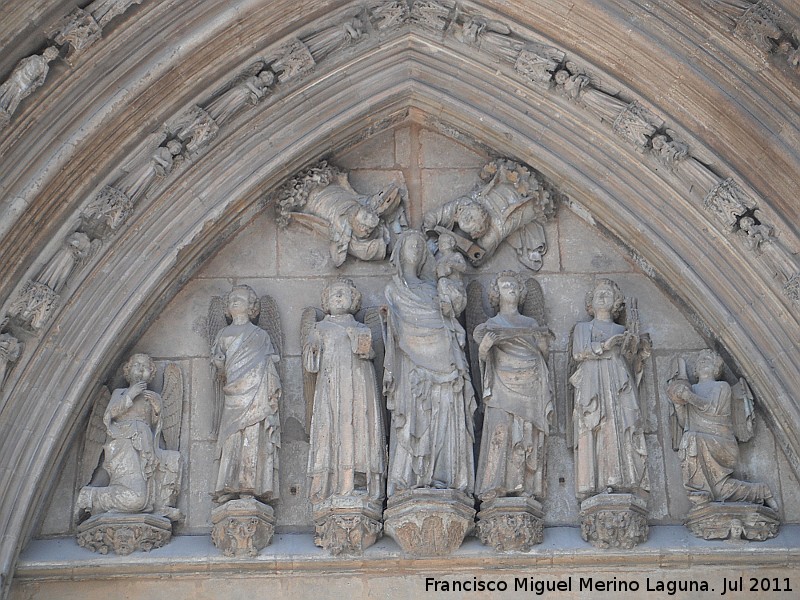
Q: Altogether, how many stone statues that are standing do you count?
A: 5